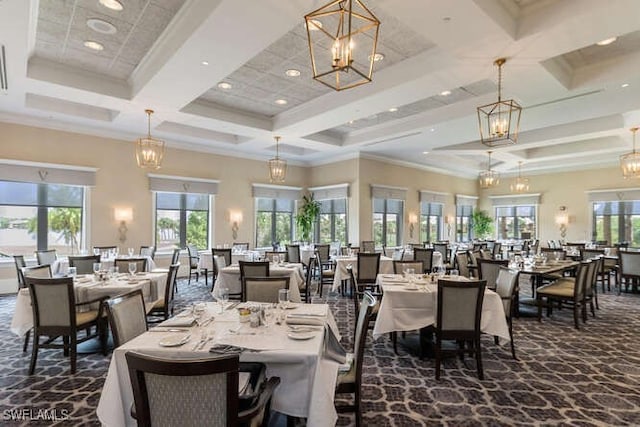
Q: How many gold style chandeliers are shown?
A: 7